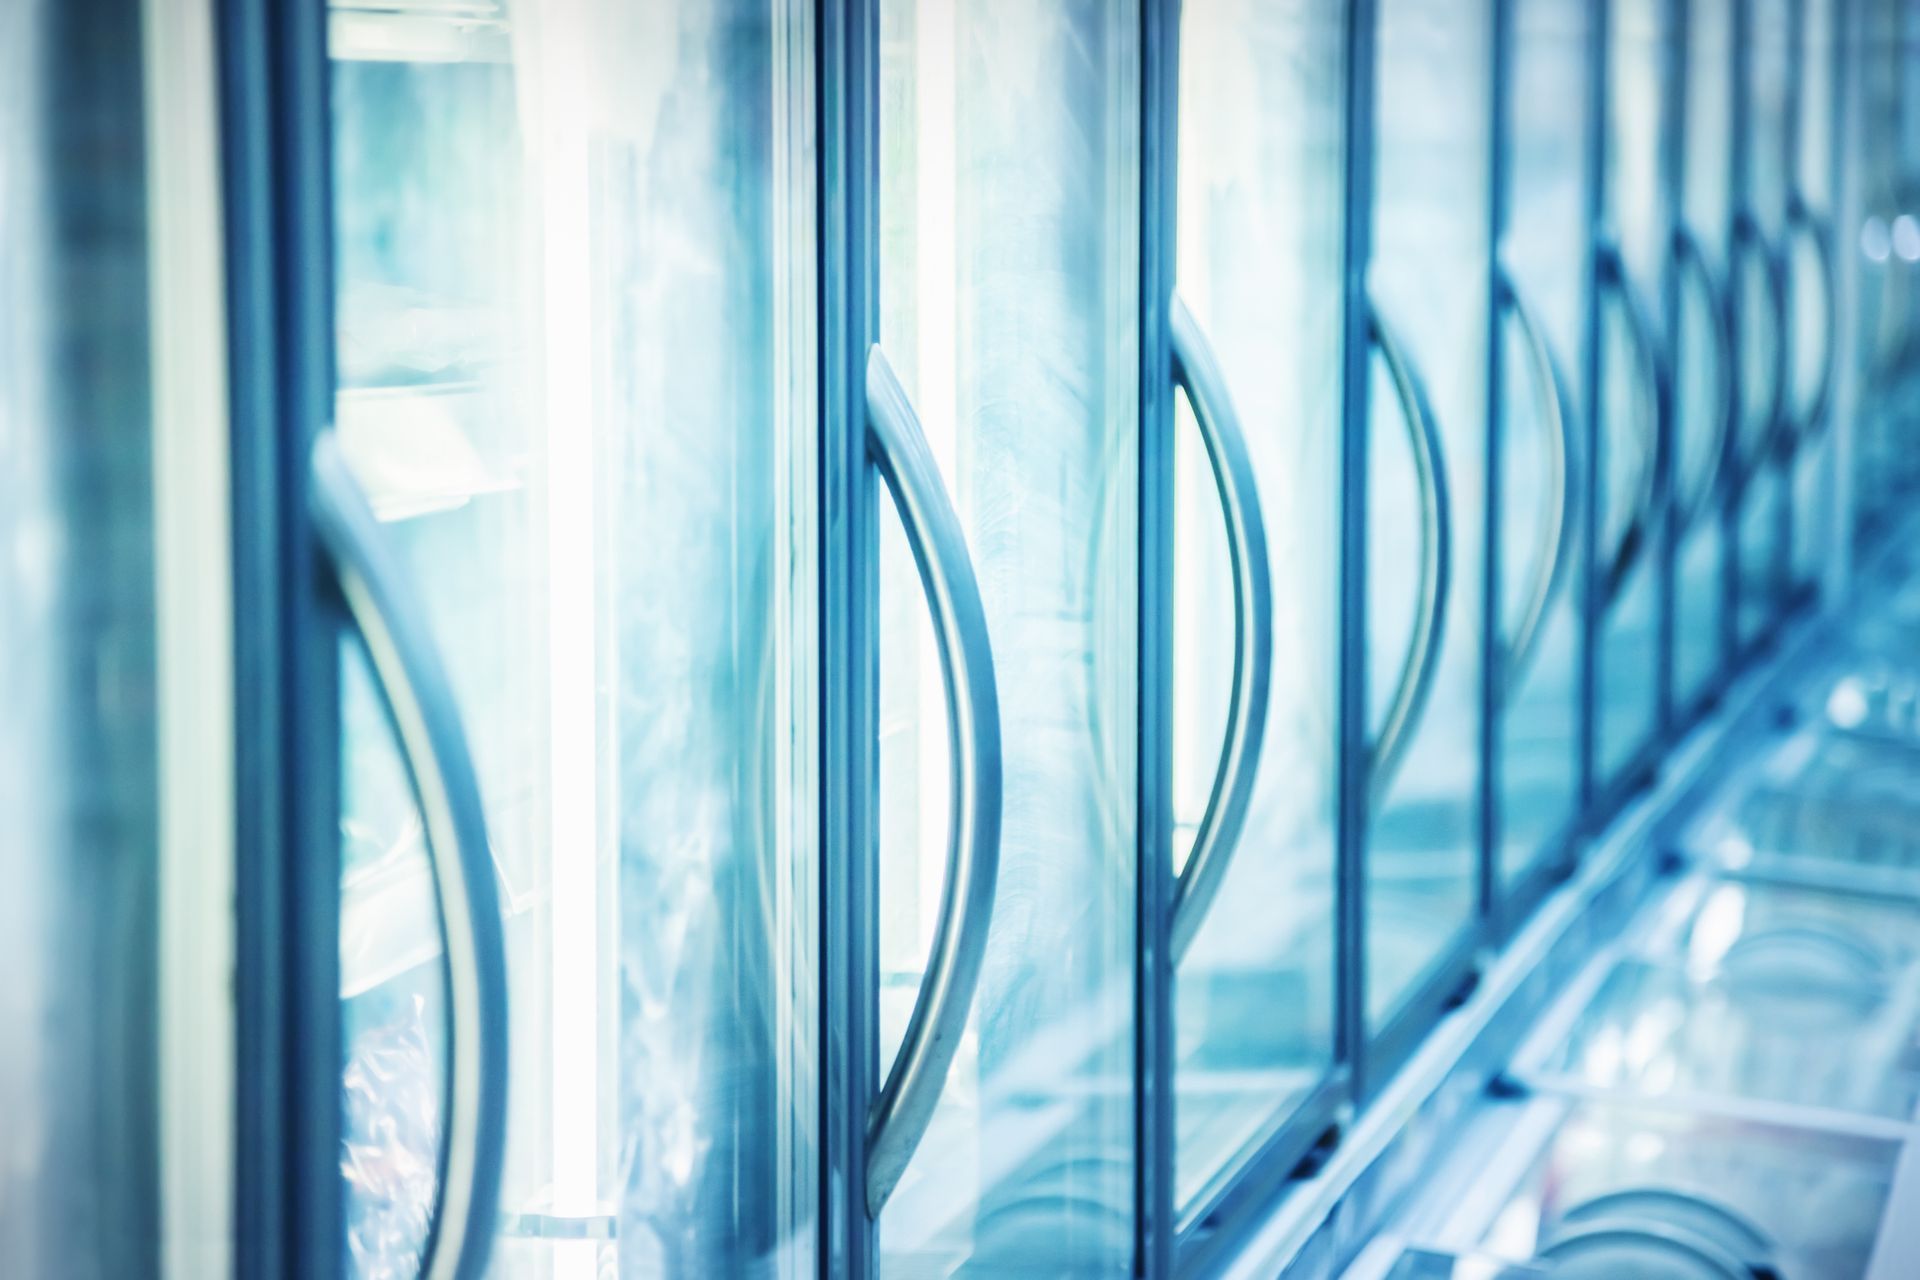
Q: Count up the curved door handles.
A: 9